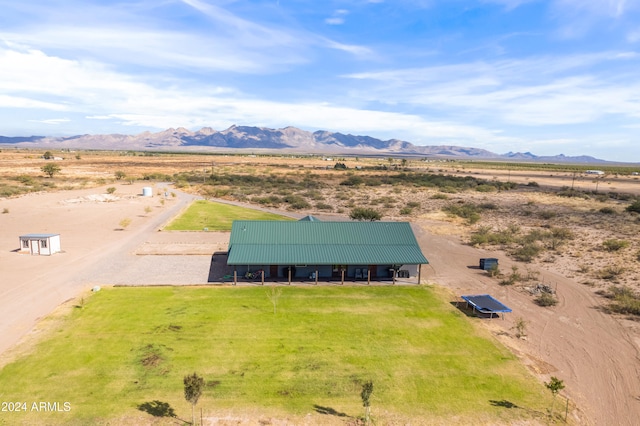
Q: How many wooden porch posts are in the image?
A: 8